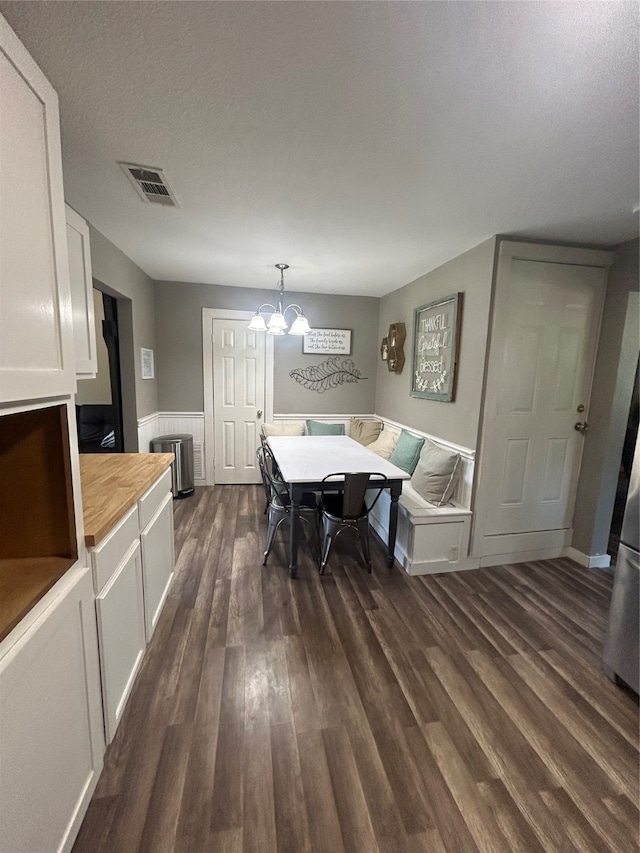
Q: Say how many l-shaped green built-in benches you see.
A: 0